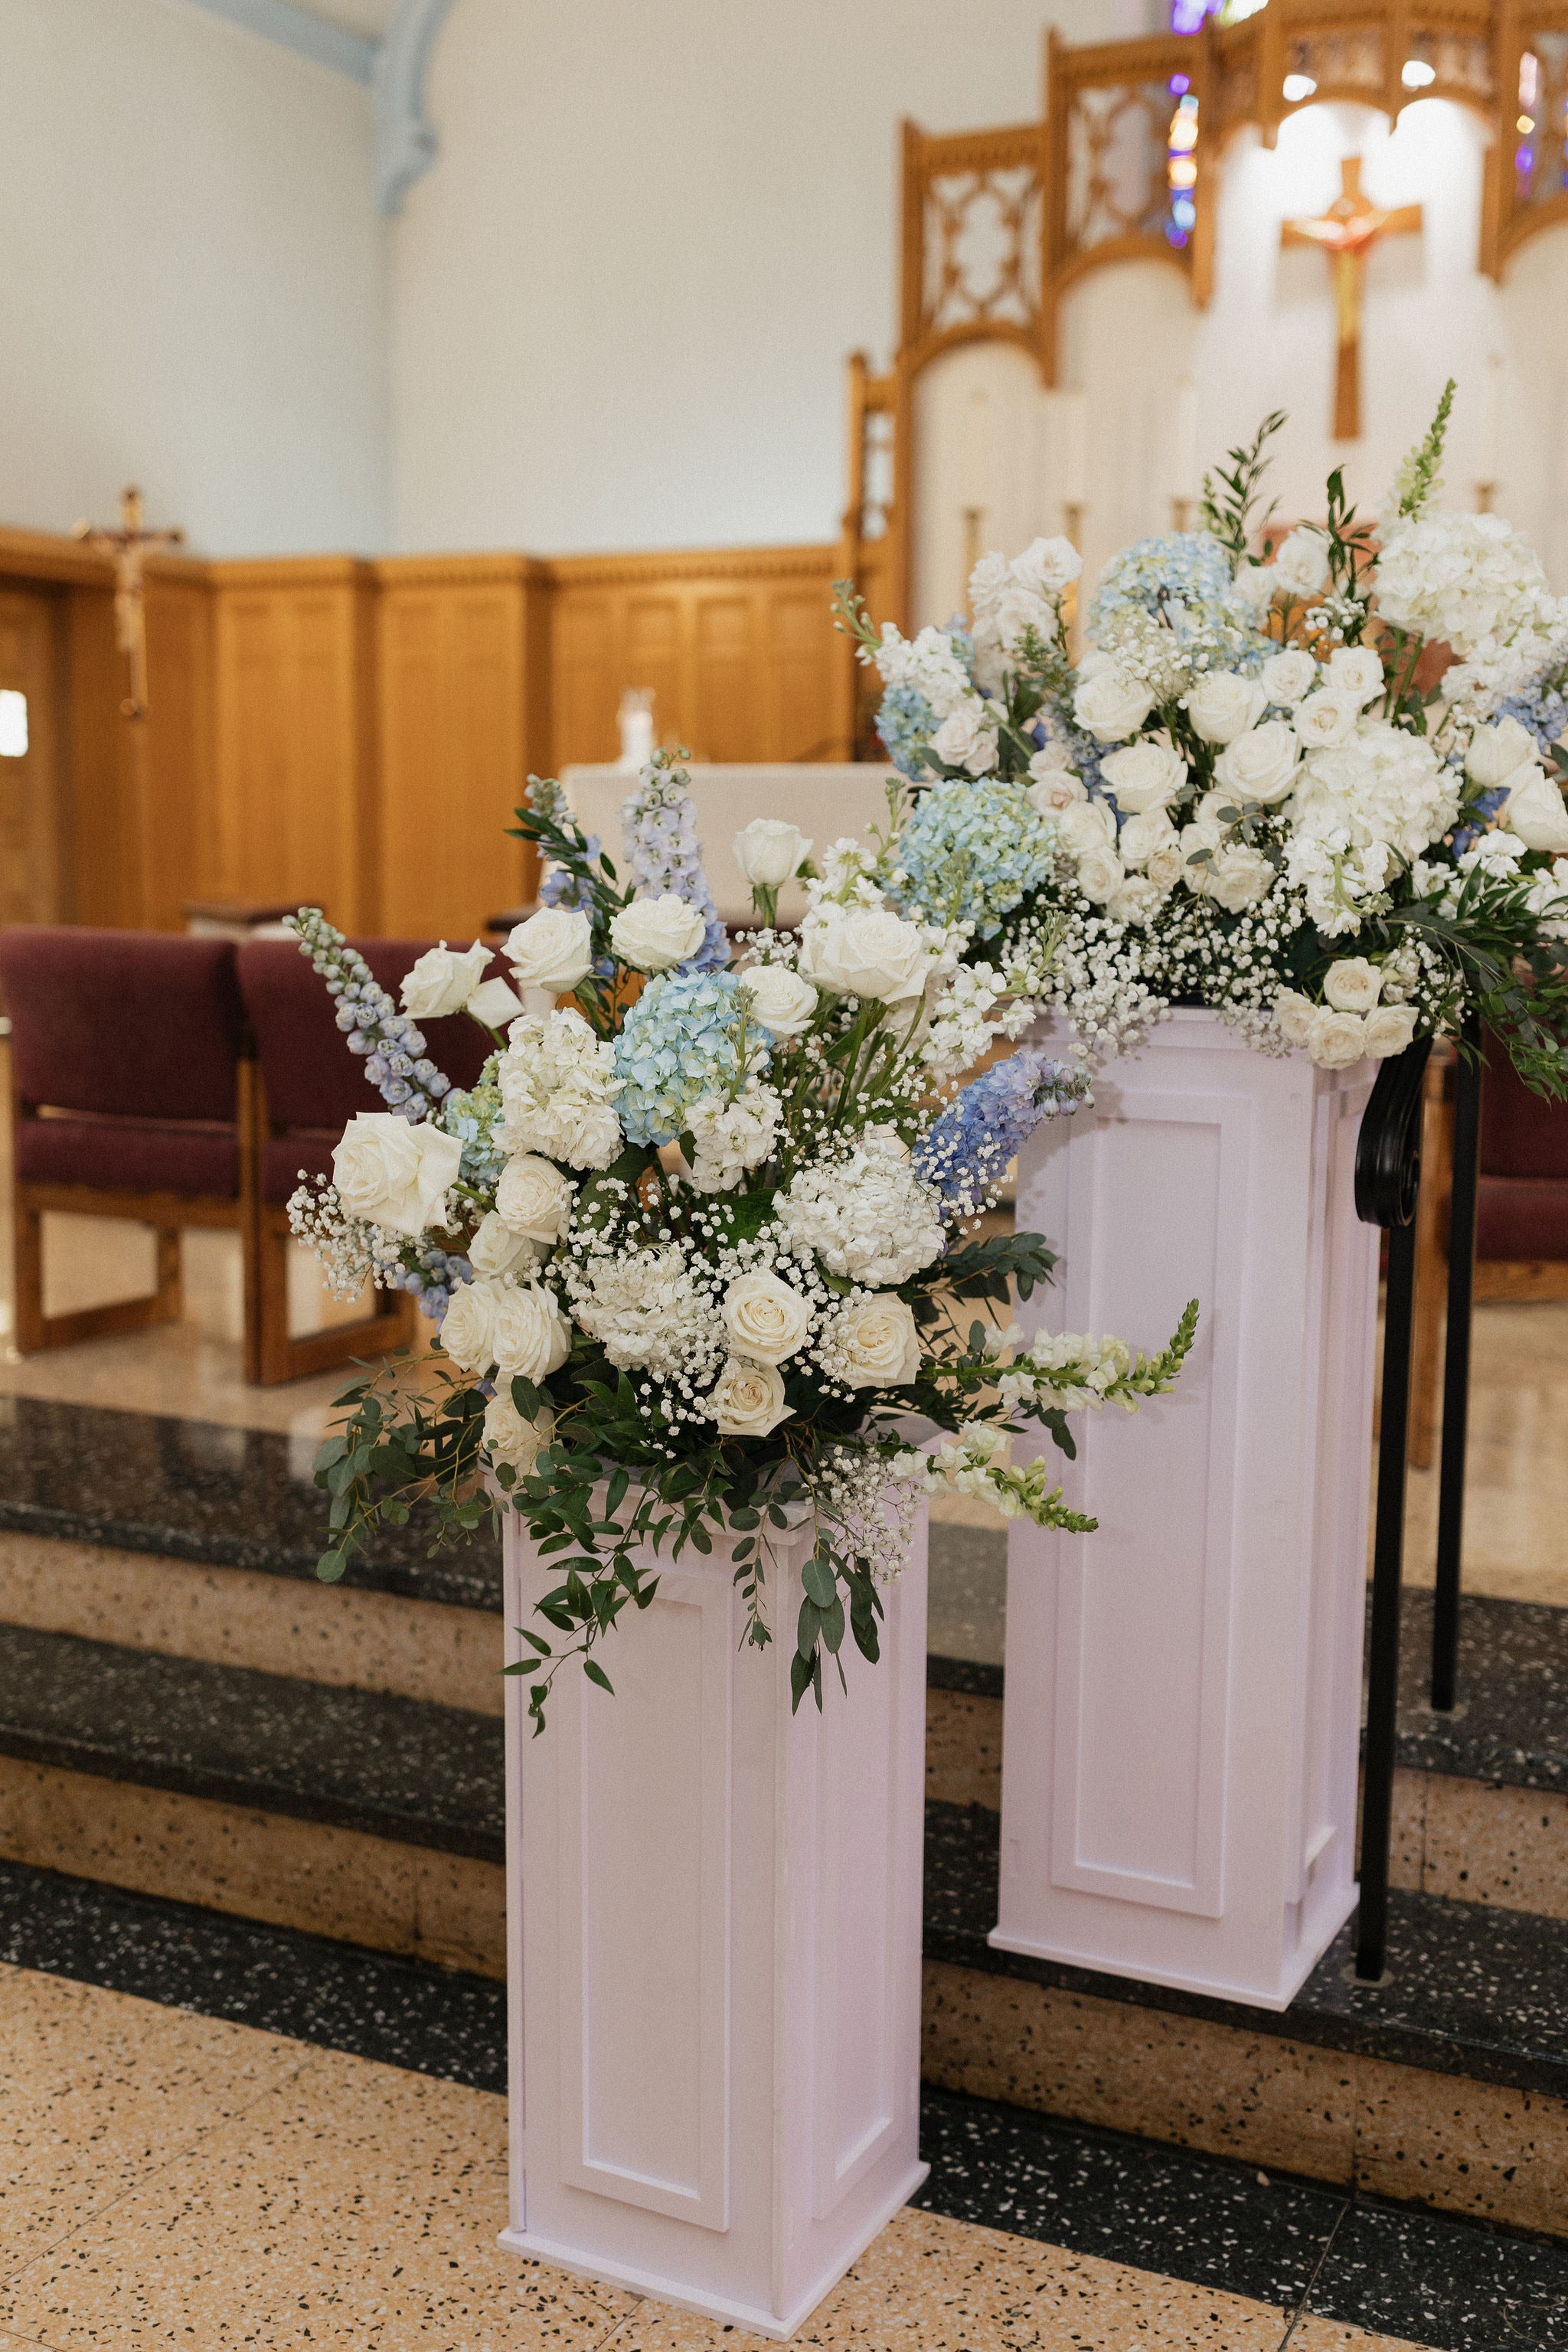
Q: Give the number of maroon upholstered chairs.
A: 3